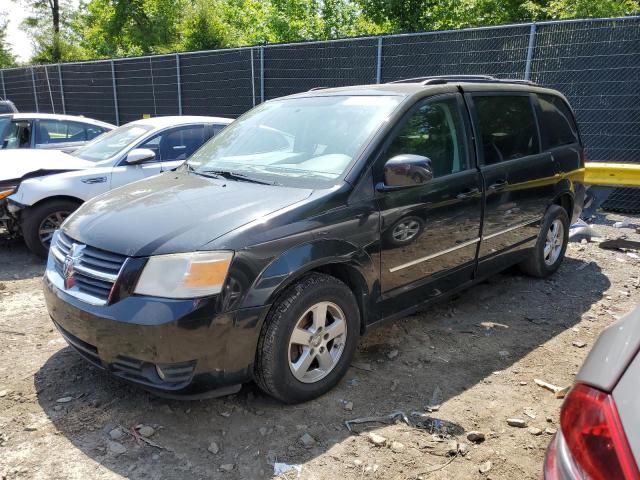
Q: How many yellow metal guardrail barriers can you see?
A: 1